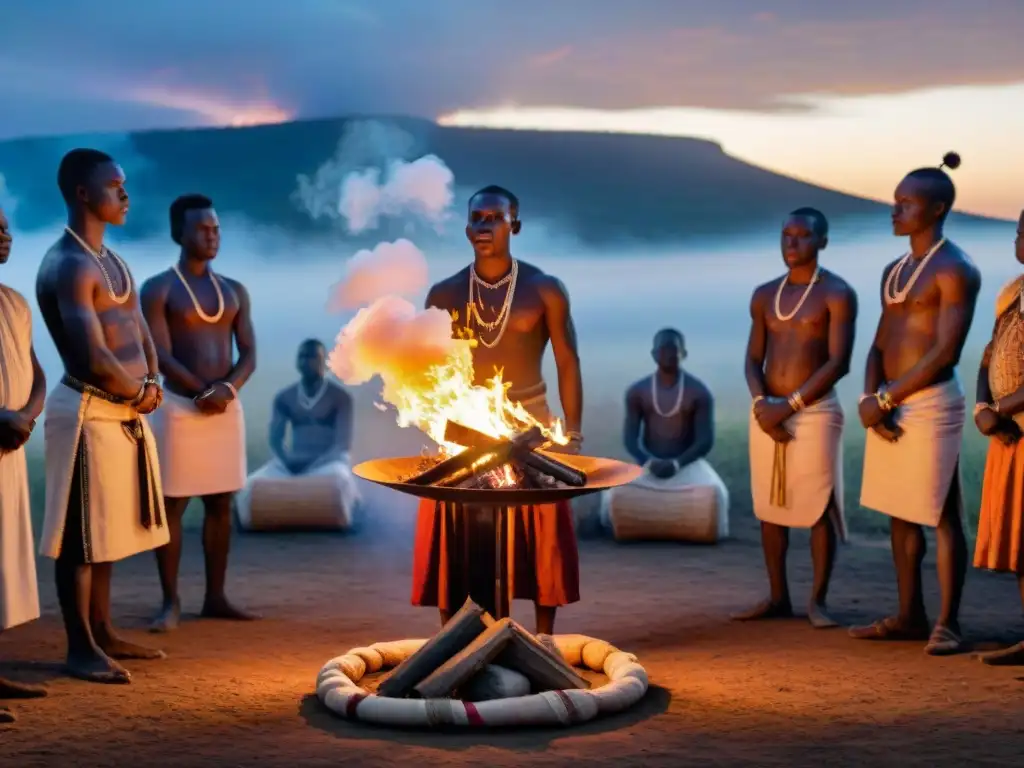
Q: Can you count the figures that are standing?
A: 7